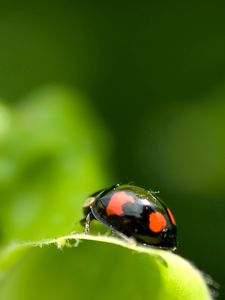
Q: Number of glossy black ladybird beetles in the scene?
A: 1